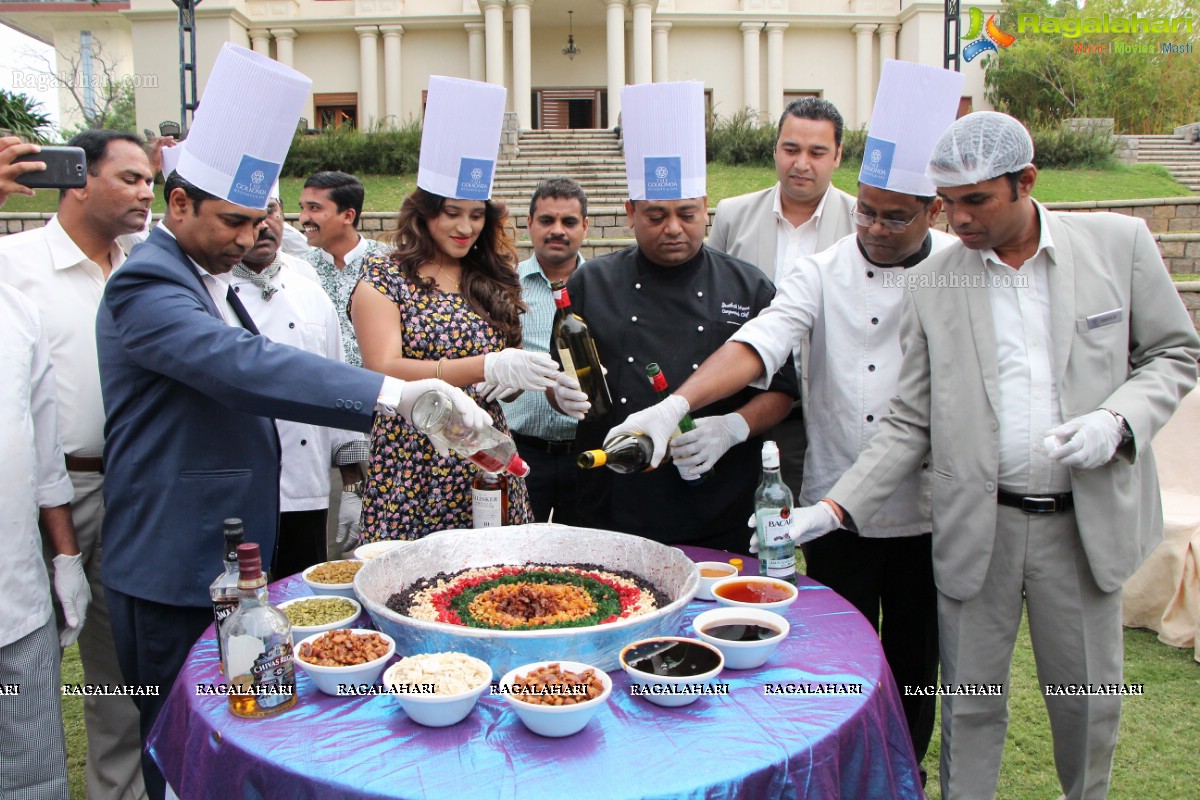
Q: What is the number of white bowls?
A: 10